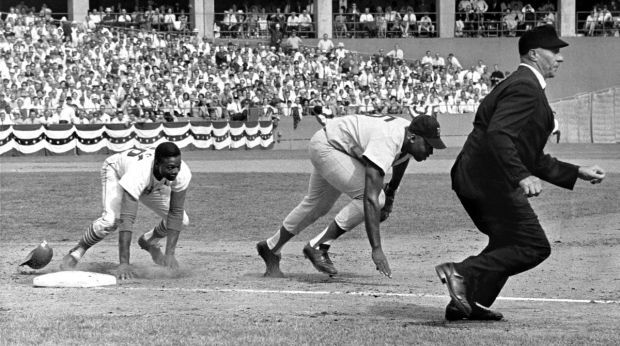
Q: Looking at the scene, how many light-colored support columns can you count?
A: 5